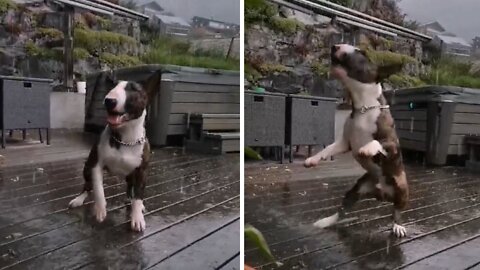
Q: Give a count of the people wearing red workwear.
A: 0